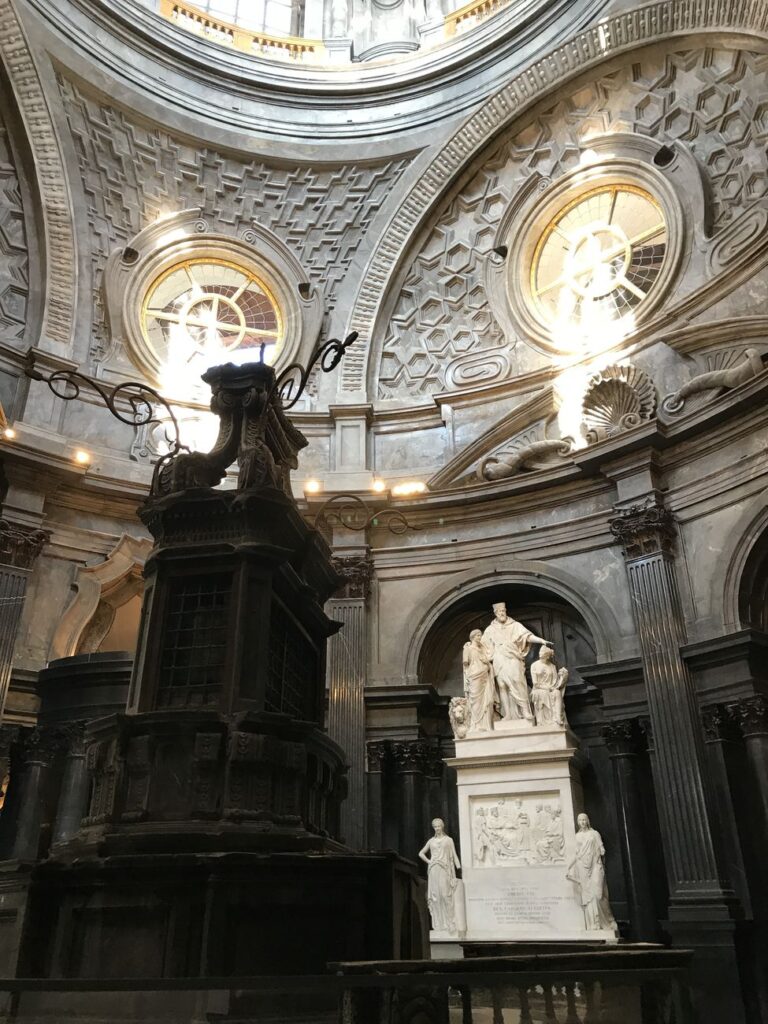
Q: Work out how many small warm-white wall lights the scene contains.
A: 5